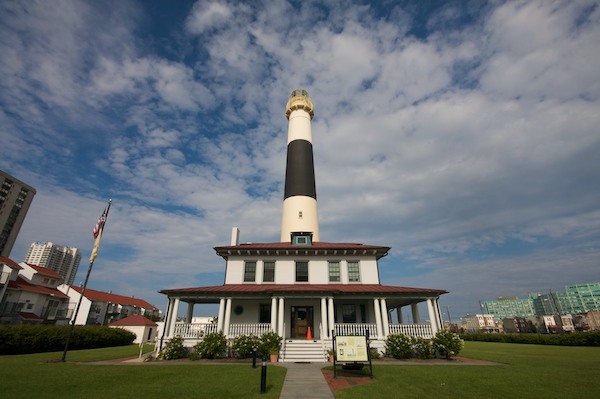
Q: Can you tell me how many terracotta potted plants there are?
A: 2